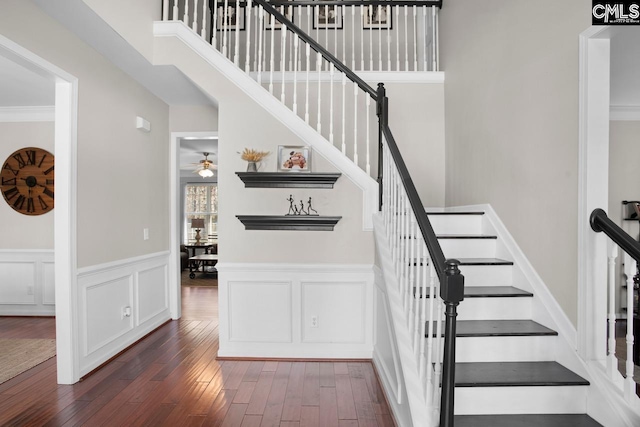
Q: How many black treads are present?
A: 7